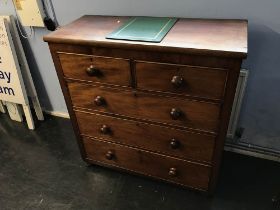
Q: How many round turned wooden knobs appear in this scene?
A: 8